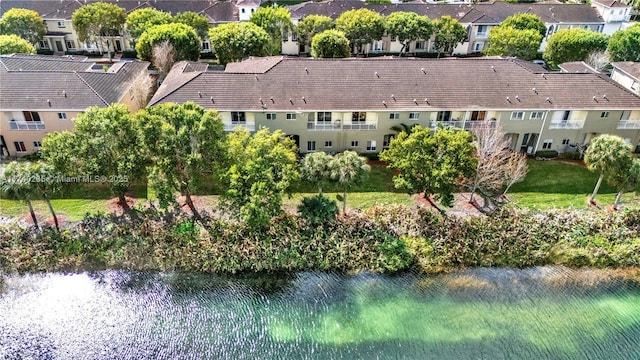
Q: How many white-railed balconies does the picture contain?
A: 8